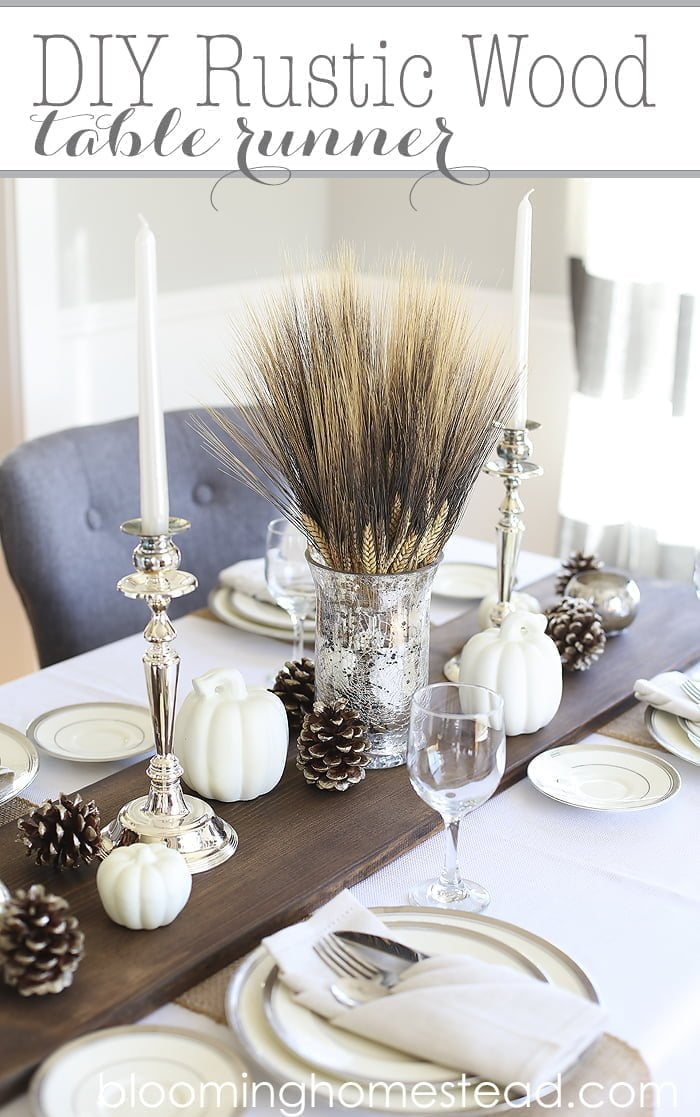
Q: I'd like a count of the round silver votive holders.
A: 1